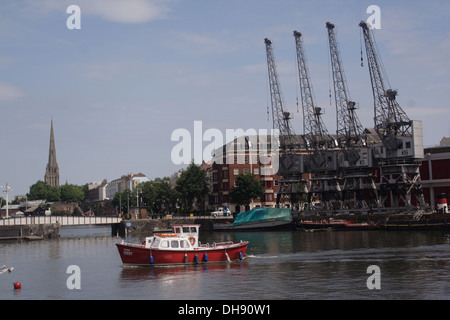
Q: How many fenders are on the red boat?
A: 6